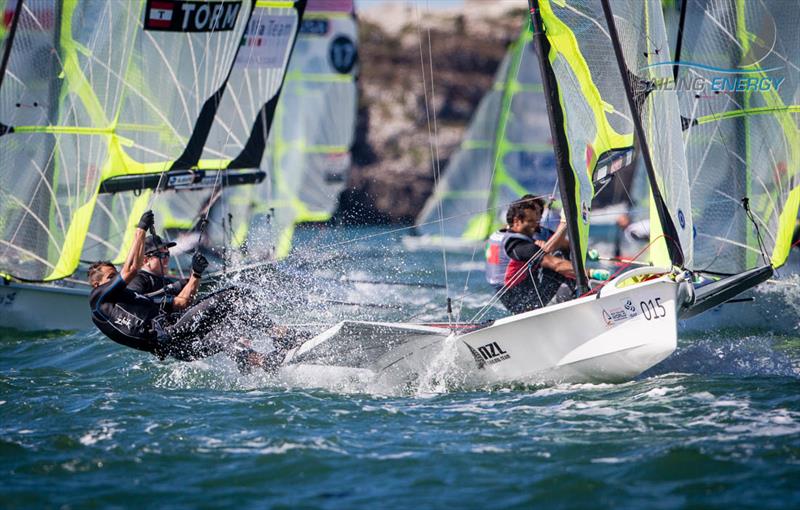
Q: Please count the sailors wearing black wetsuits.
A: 2